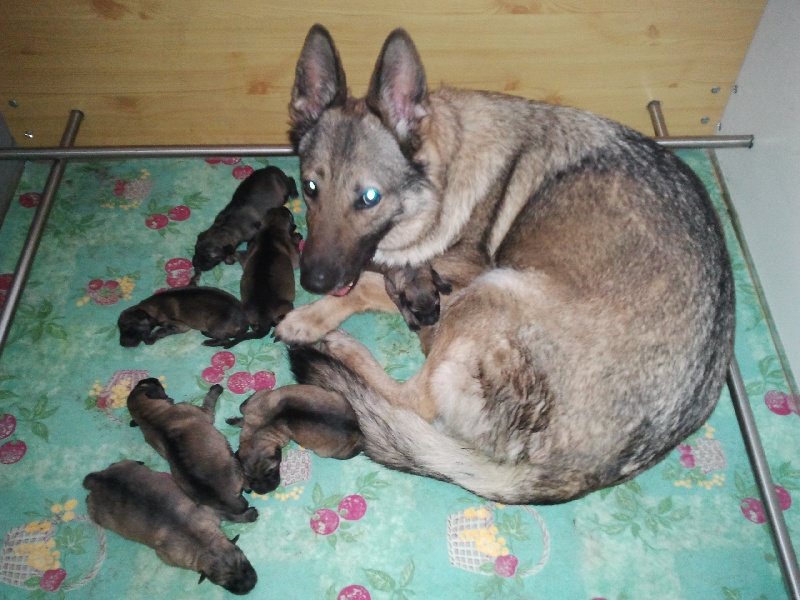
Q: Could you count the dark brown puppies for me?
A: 7